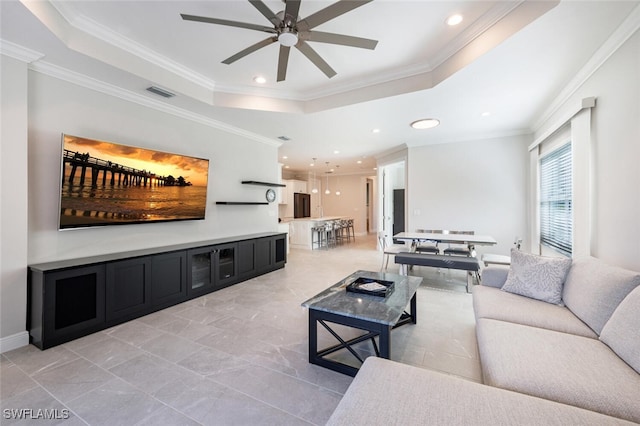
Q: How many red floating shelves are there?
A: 0